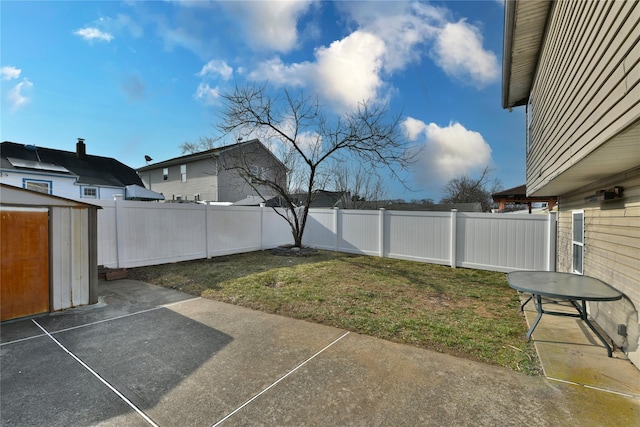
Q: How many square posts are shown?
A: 7